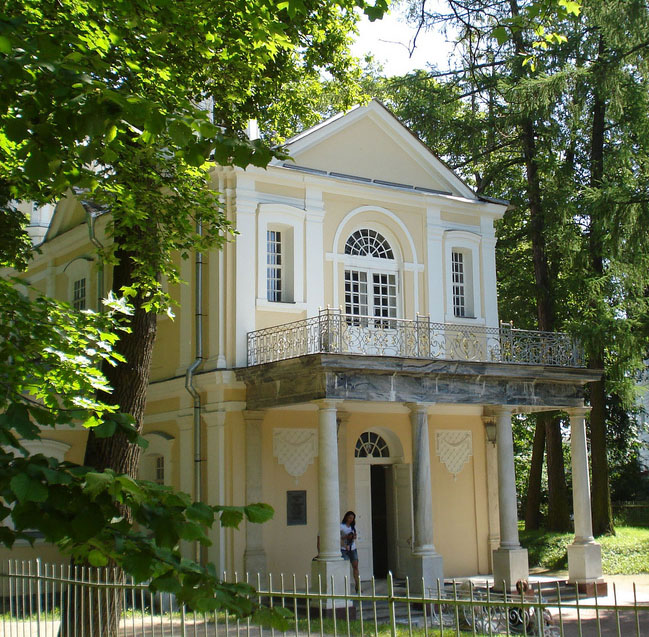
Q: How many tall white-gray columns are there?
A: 4